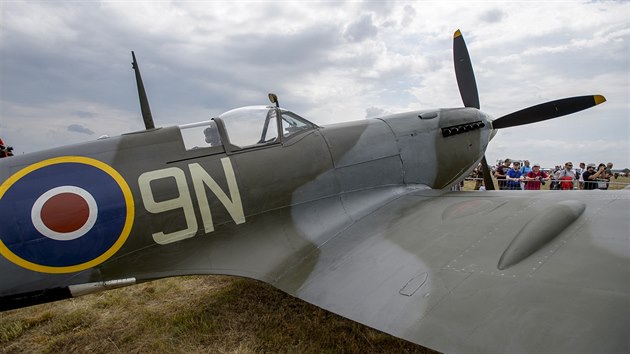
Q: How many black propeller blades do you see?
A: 3